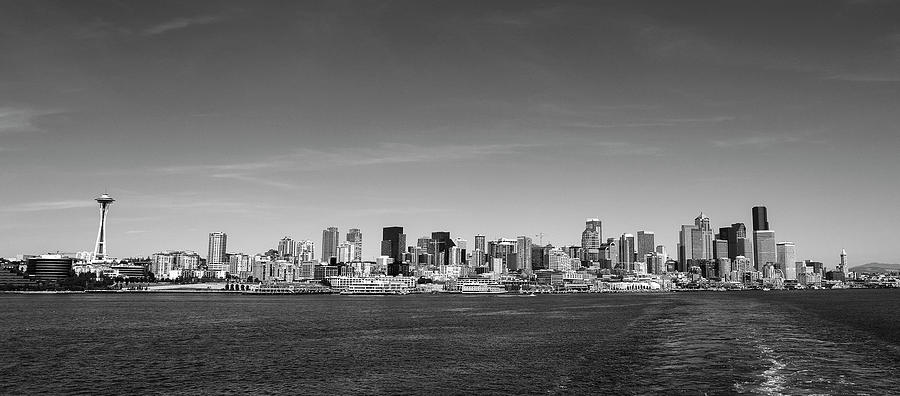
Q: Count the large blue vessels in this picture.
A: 0